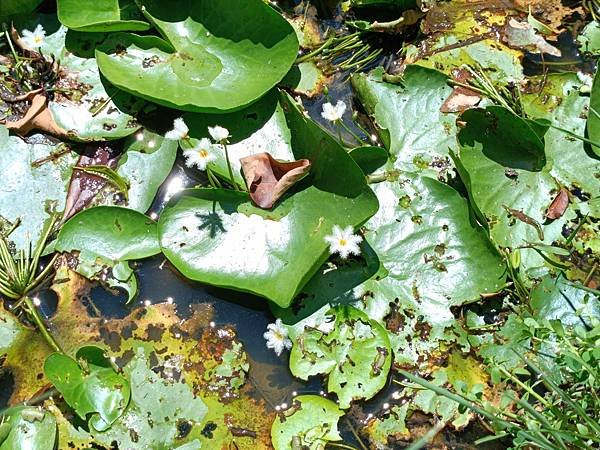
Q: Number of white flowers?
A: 7